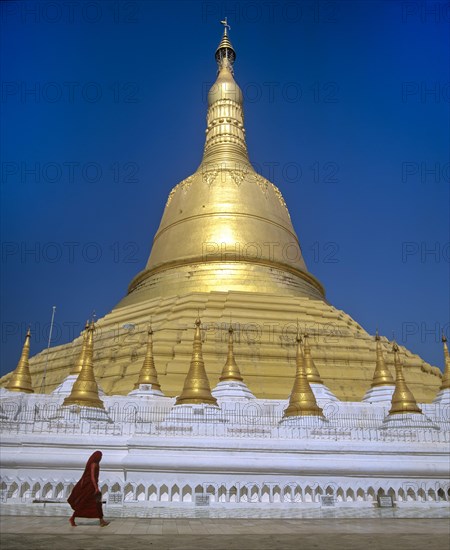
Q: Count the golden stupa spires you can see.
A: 12